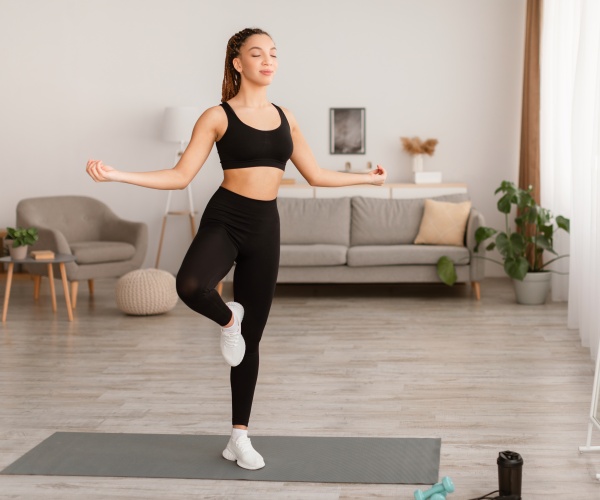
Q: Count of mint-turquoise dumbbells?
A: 2